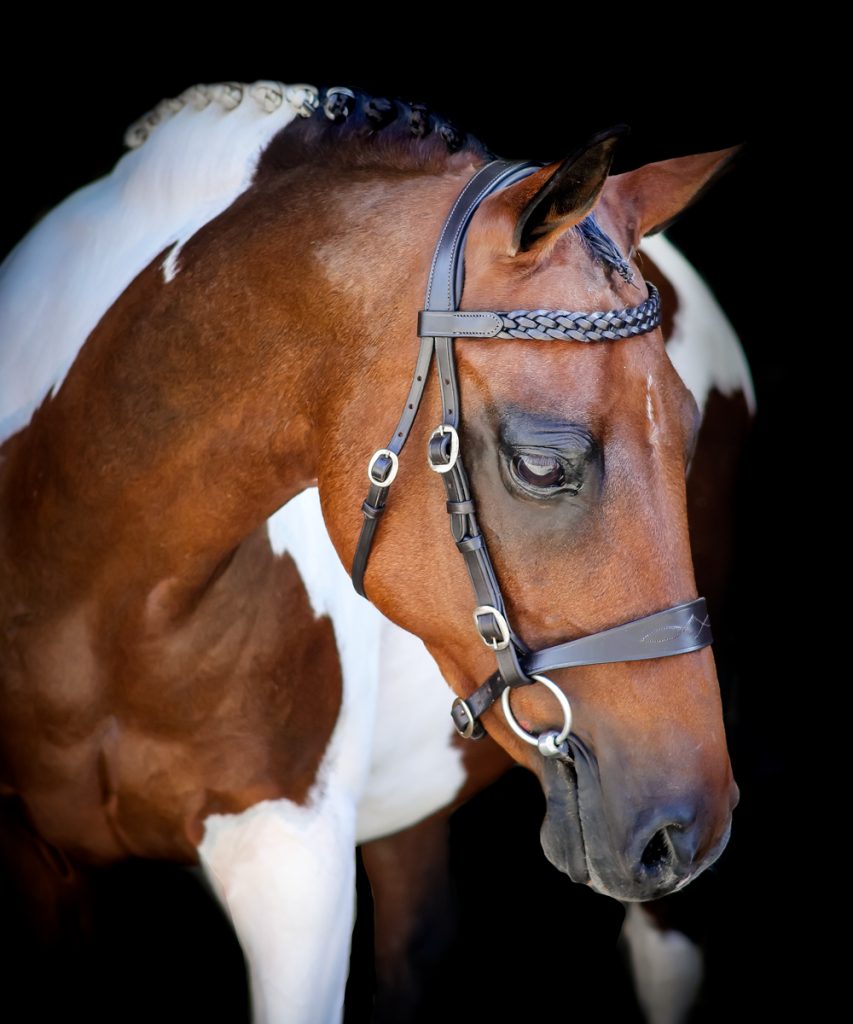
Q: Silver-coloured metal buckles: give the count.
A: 4